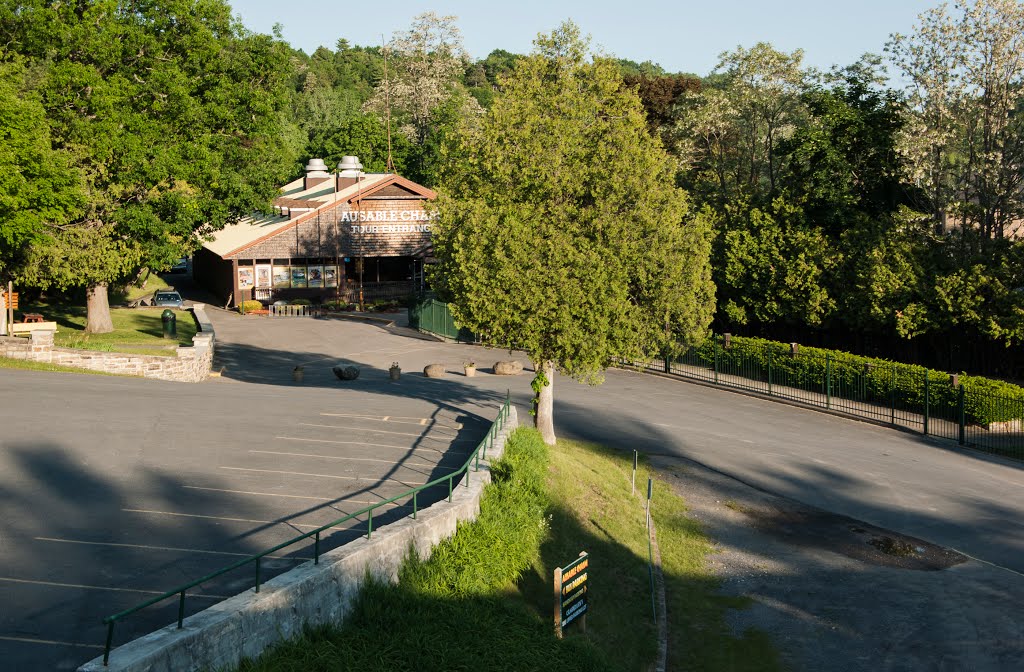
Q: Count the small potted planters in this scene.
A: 3